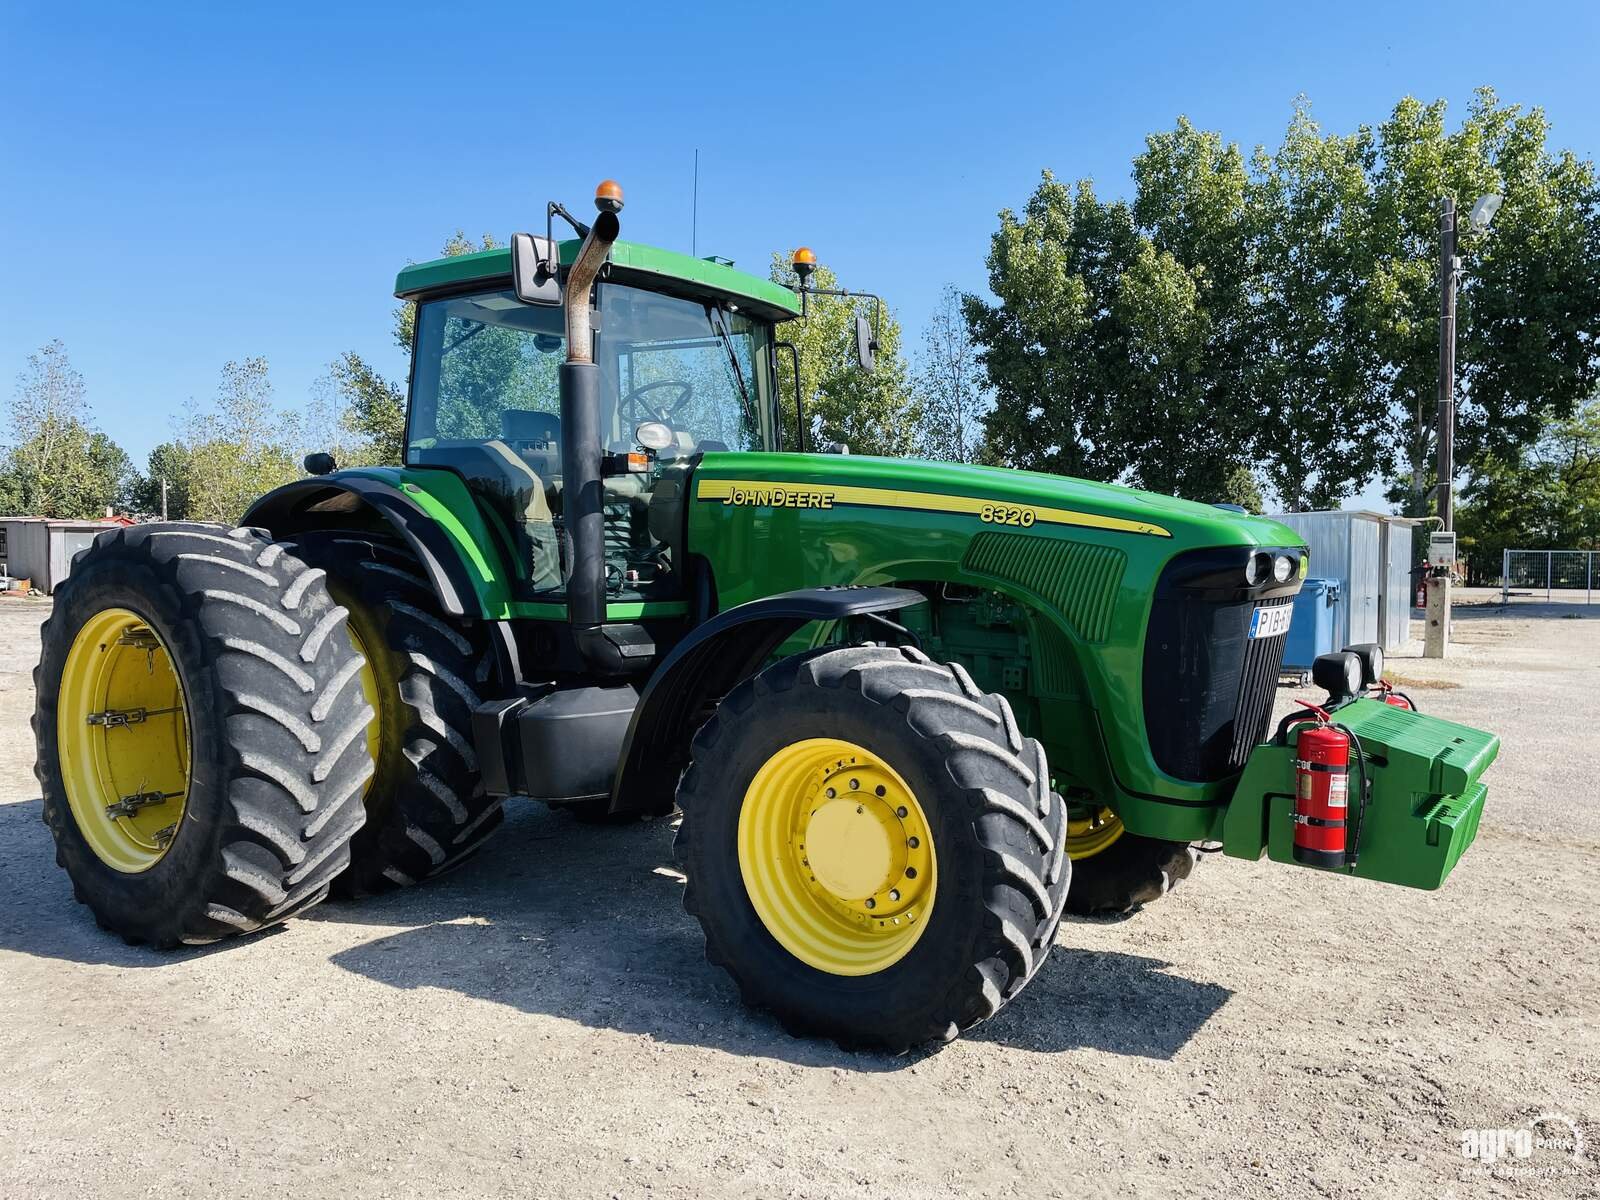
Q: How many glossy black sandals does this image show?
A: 0